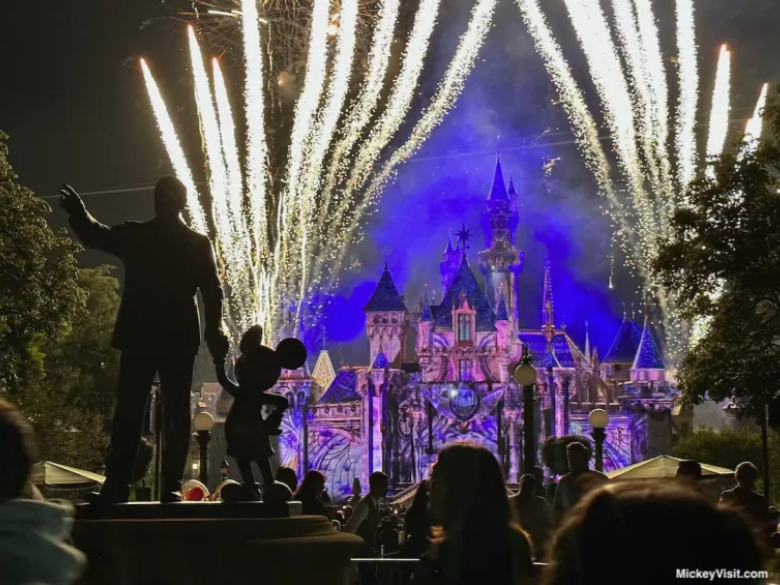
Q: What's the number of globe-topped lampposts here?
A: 3